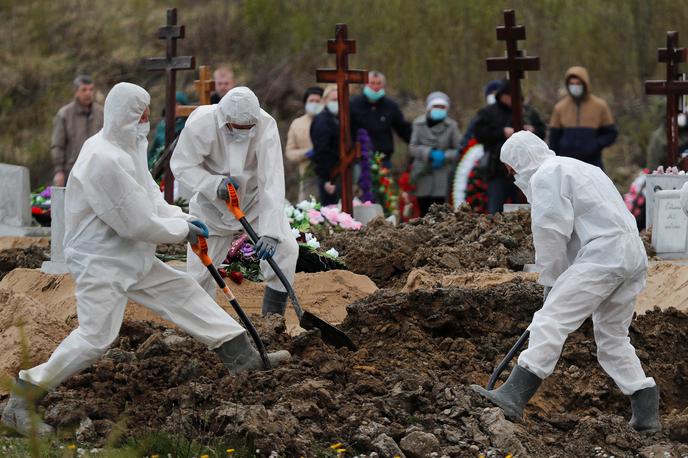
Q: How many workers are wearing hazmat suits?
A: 3